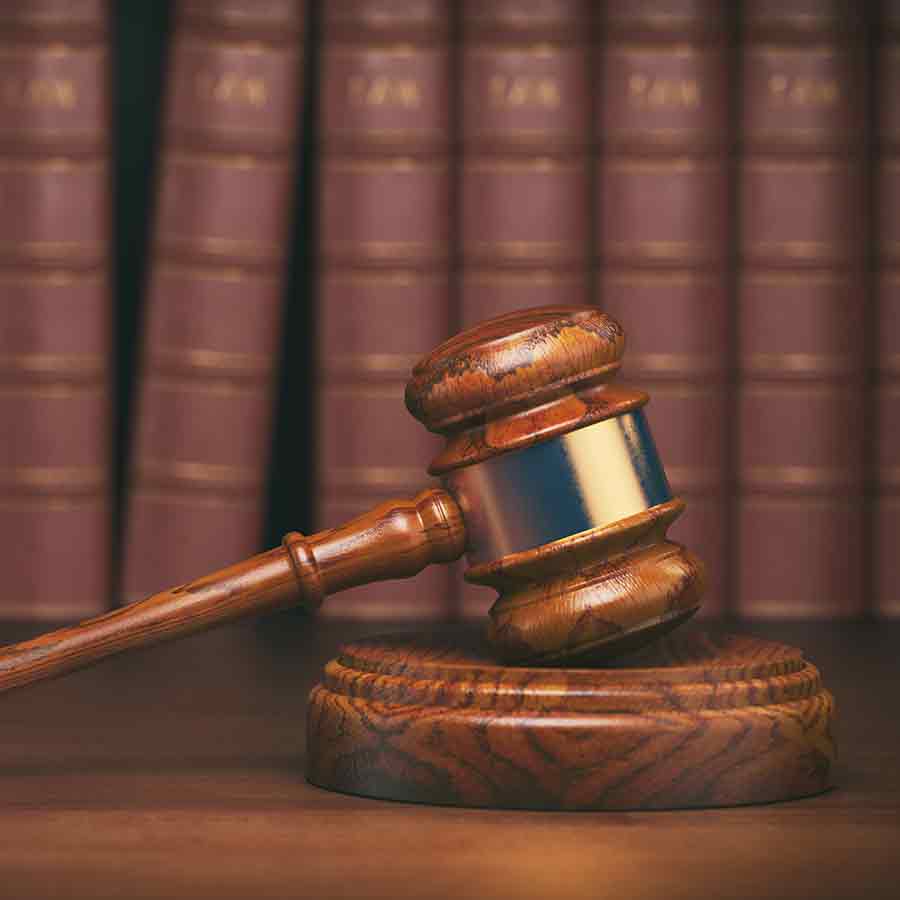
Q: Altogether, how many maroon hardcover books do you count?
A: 7